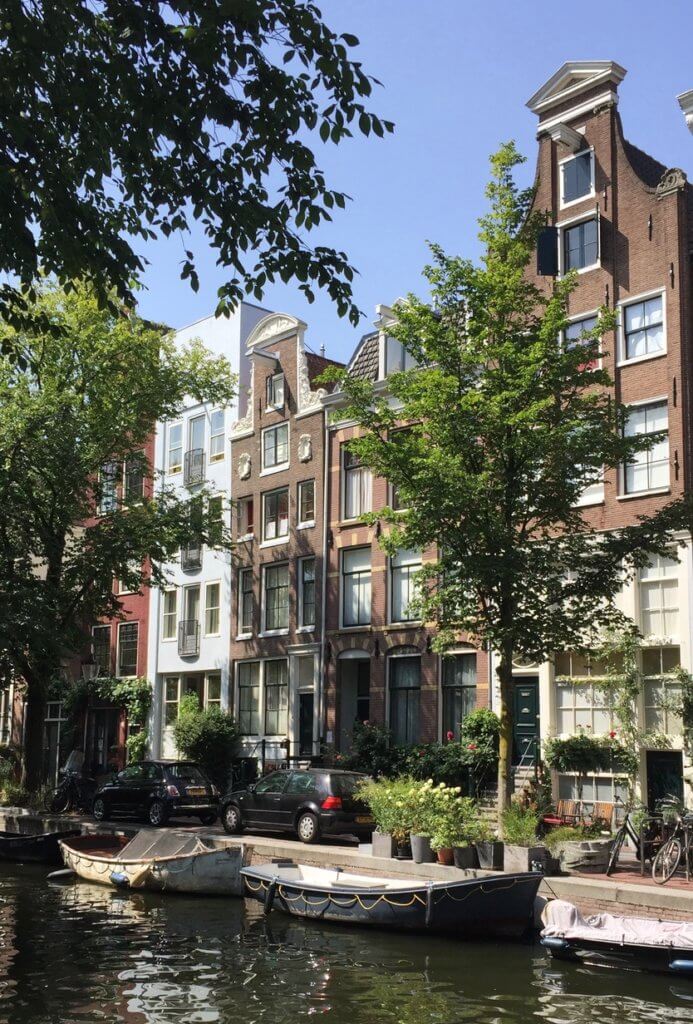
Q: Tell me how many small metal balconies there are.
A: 3